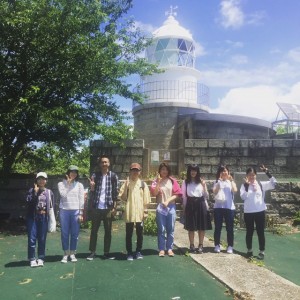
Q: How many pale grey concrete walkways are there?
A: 1